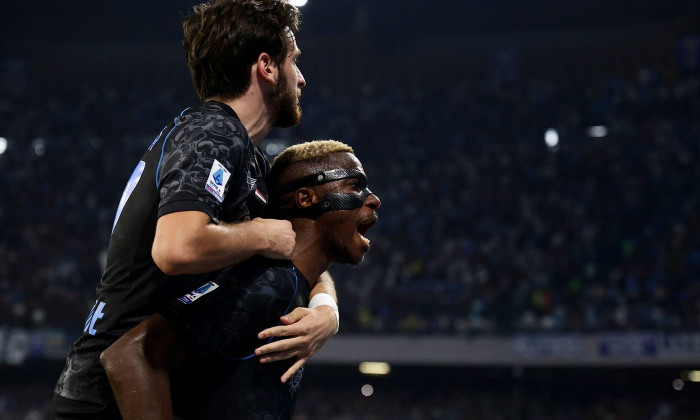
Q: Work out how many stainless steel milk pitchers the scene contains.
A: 0